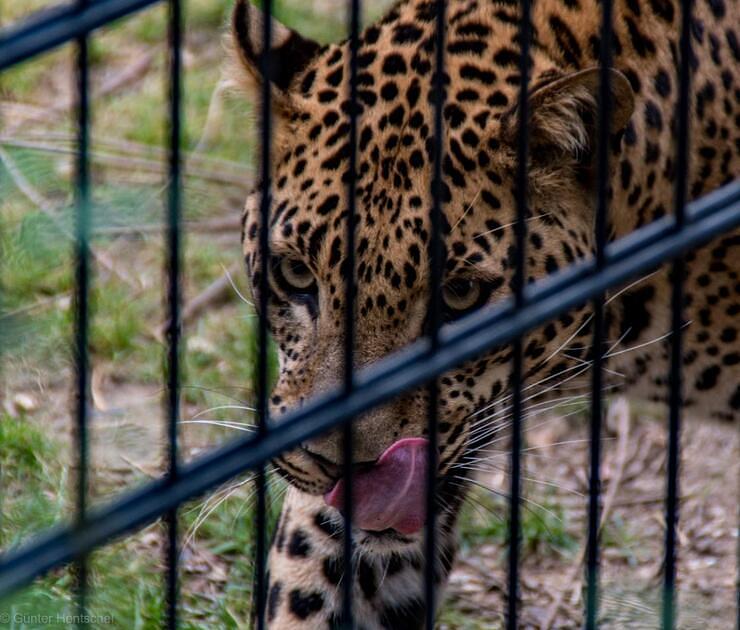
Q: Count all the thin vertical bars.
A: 8